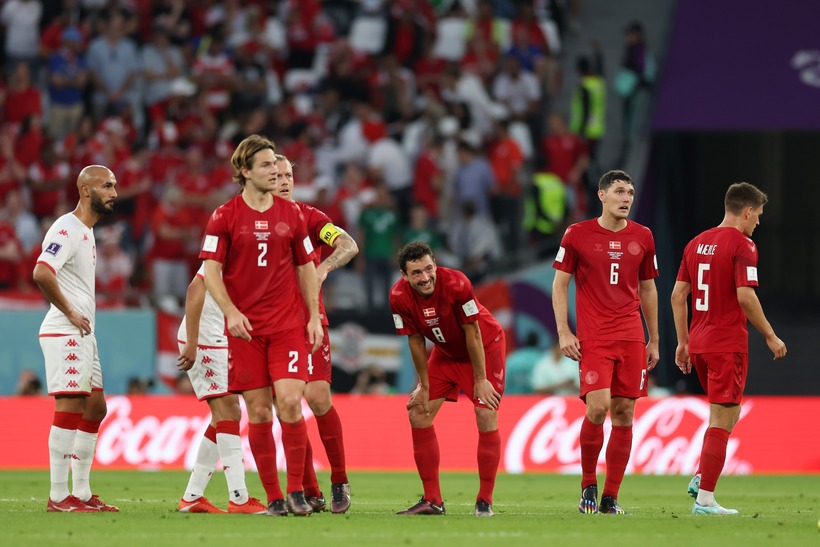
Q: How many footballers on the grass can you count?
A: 7